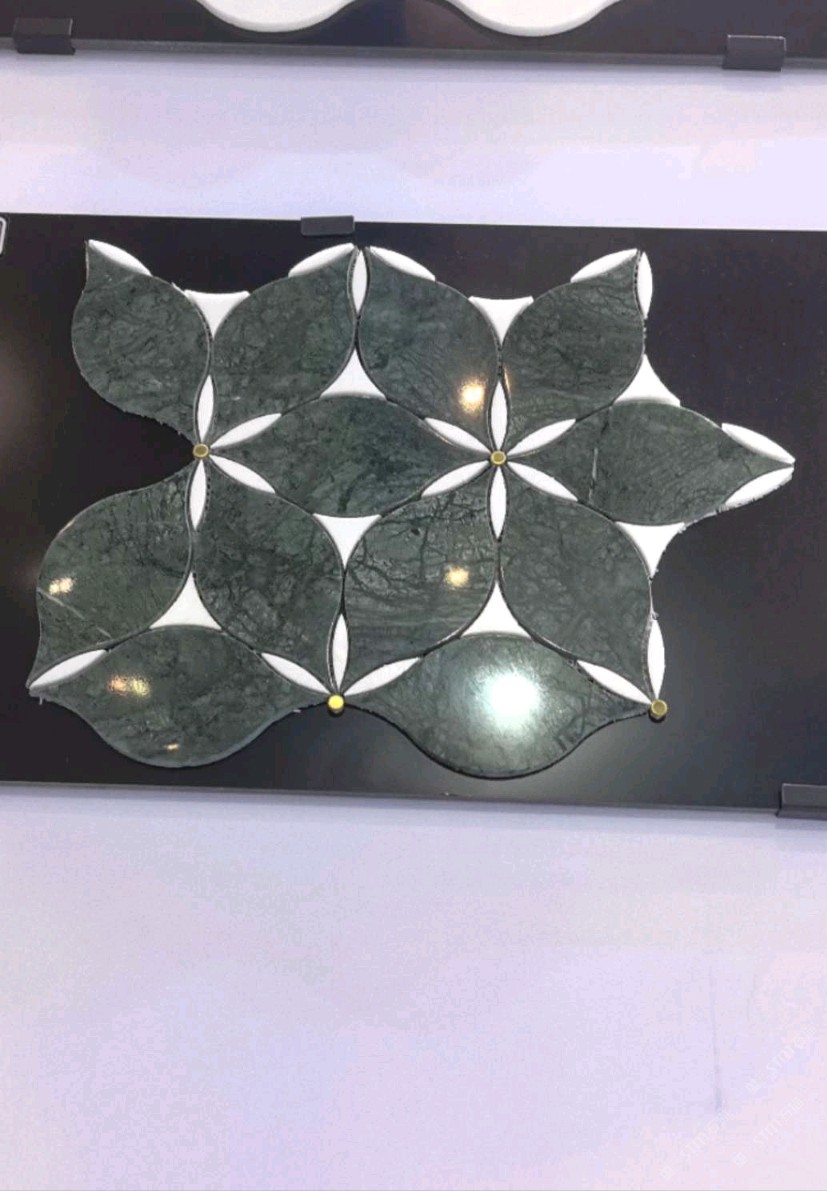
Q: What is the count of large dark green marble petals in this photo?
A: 12